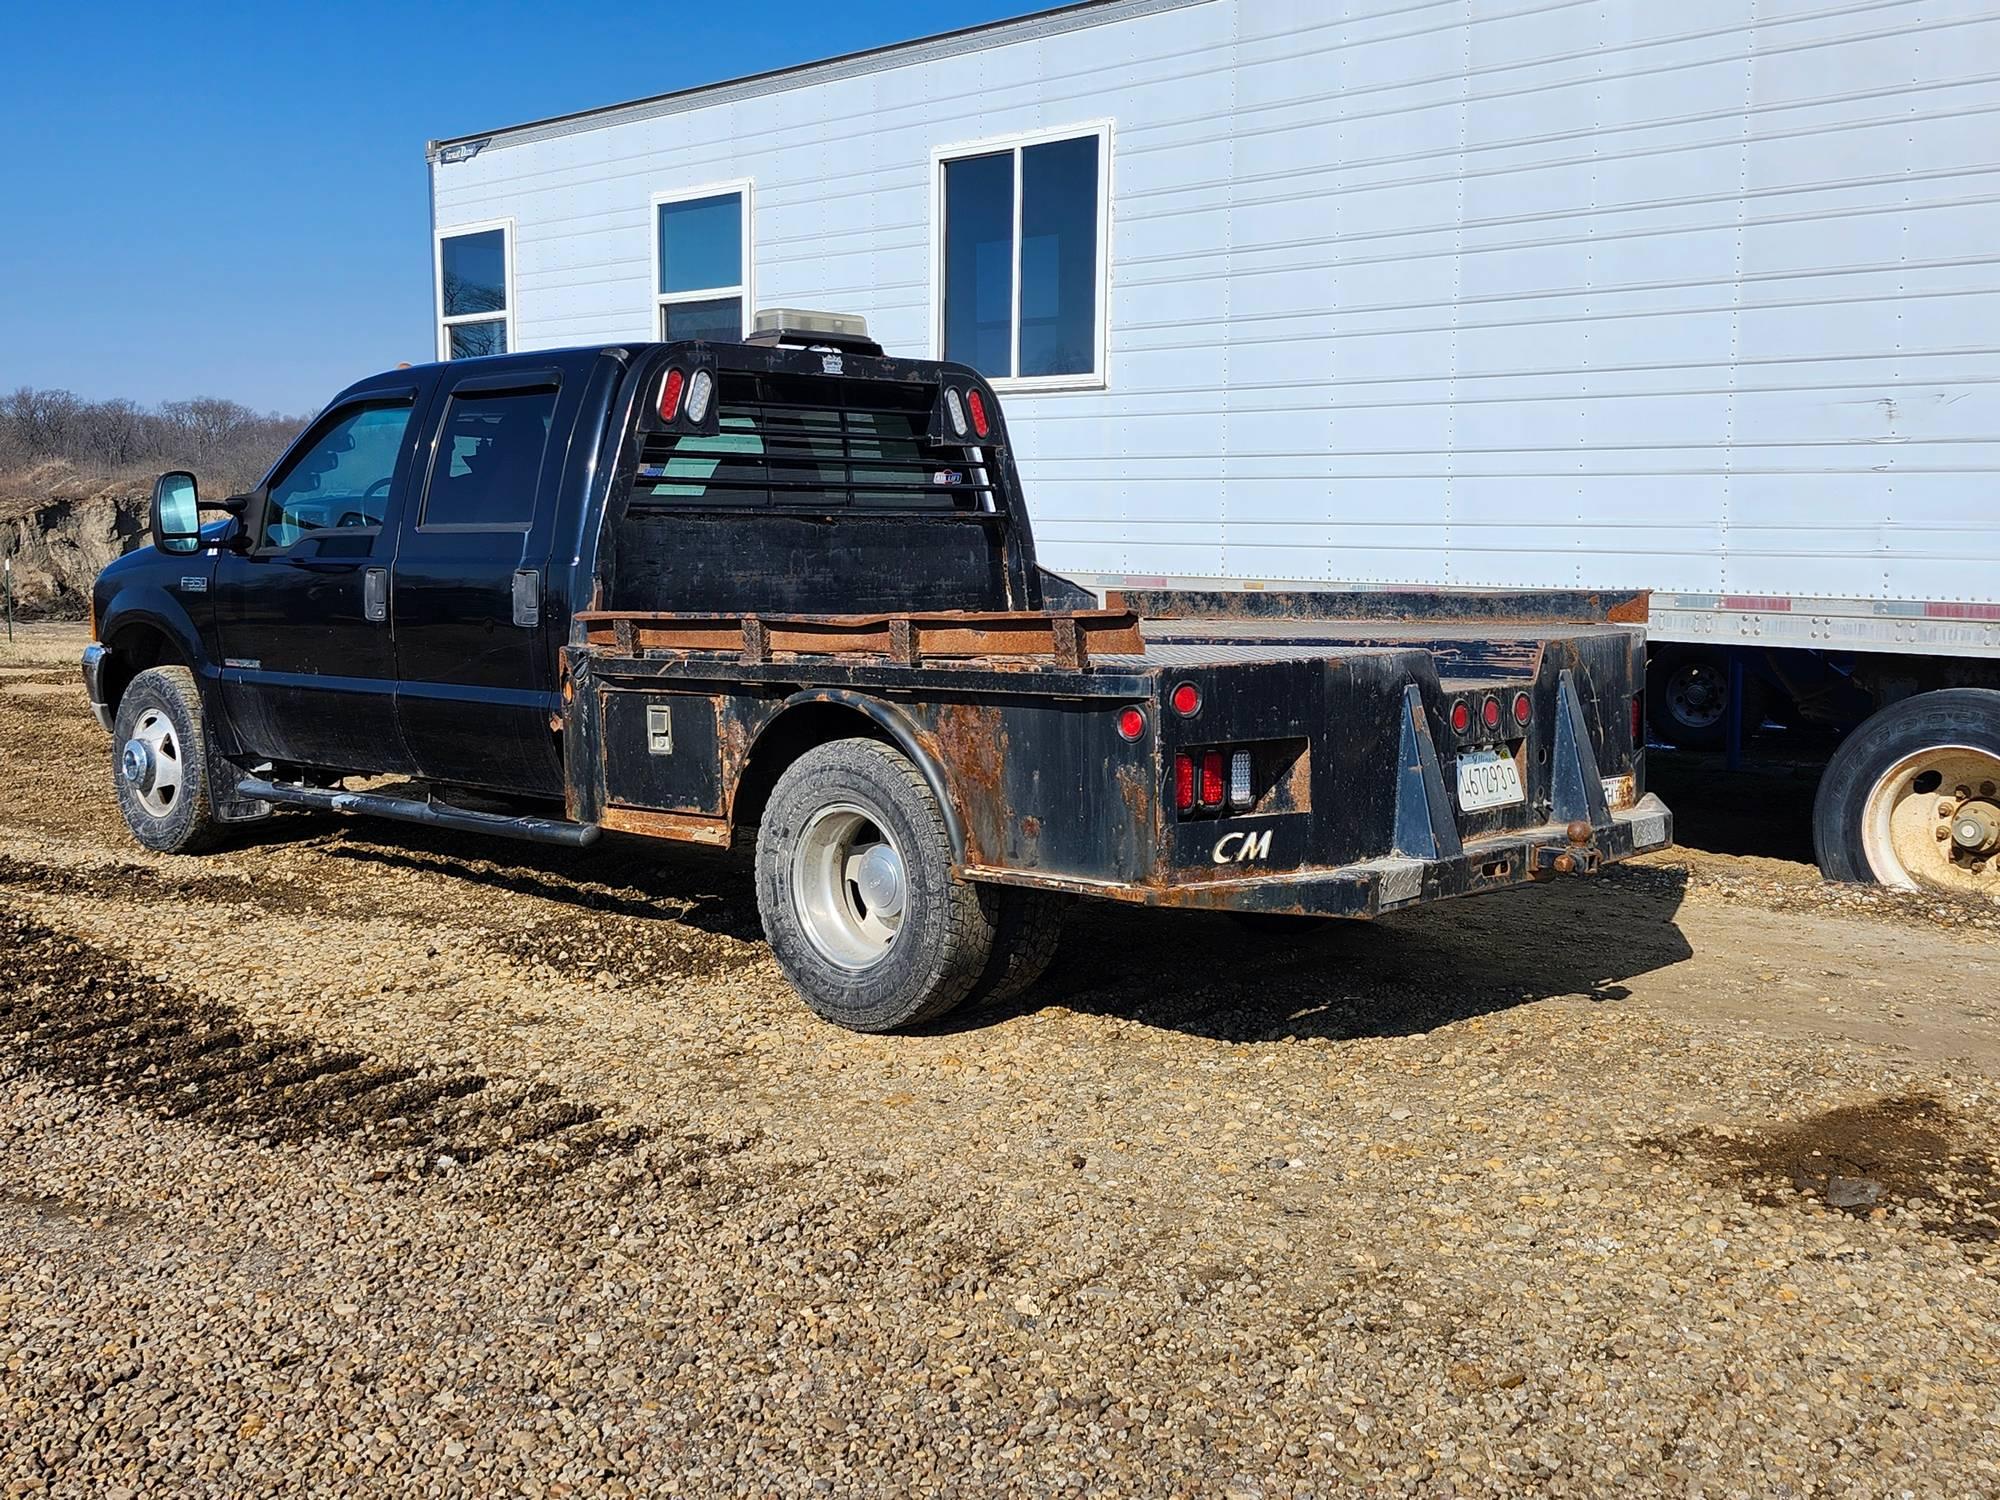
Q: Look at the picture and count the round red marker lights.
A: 5